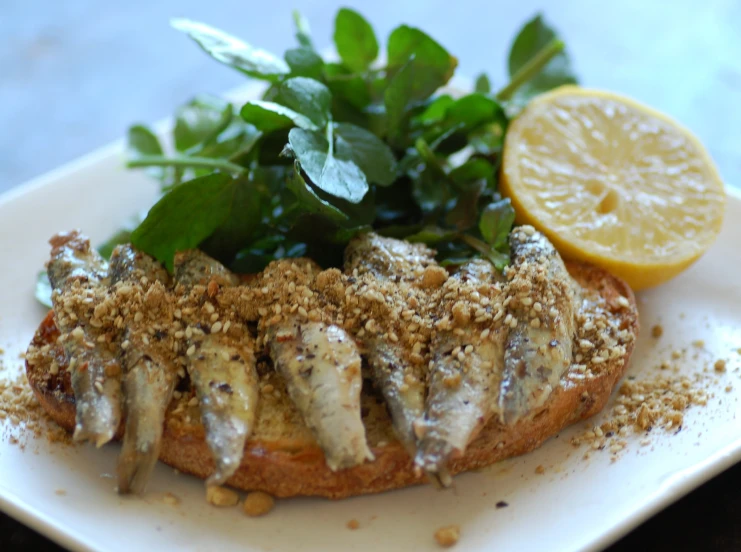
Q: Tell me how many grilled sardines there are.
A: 7